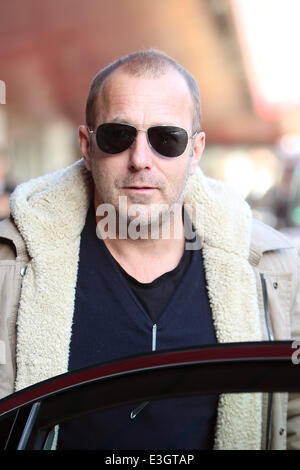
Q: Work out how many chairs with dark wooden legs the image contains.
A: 0